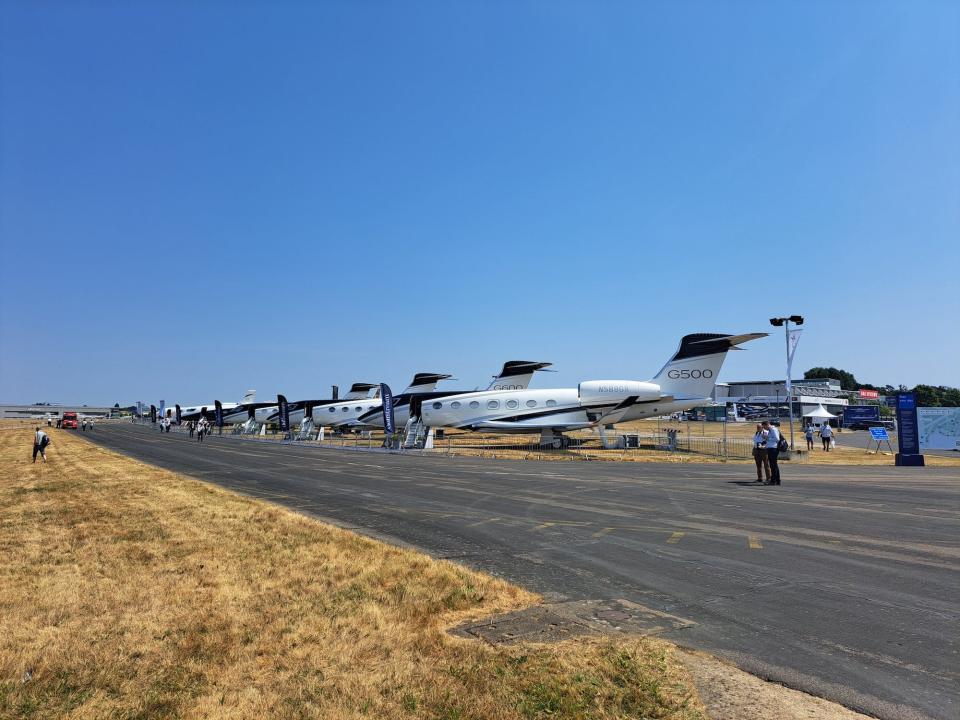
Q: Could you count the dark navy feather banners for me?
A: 5